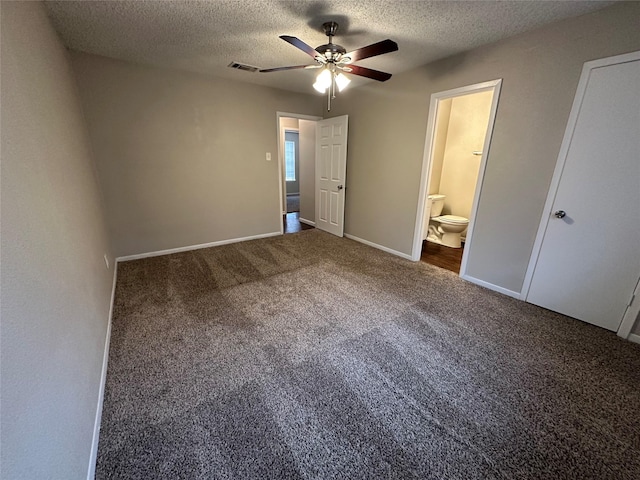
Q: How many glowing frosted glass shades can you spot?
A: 3